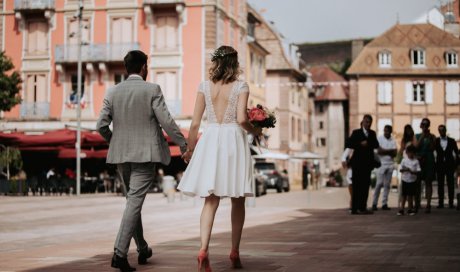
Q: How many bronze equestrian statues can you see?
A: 0